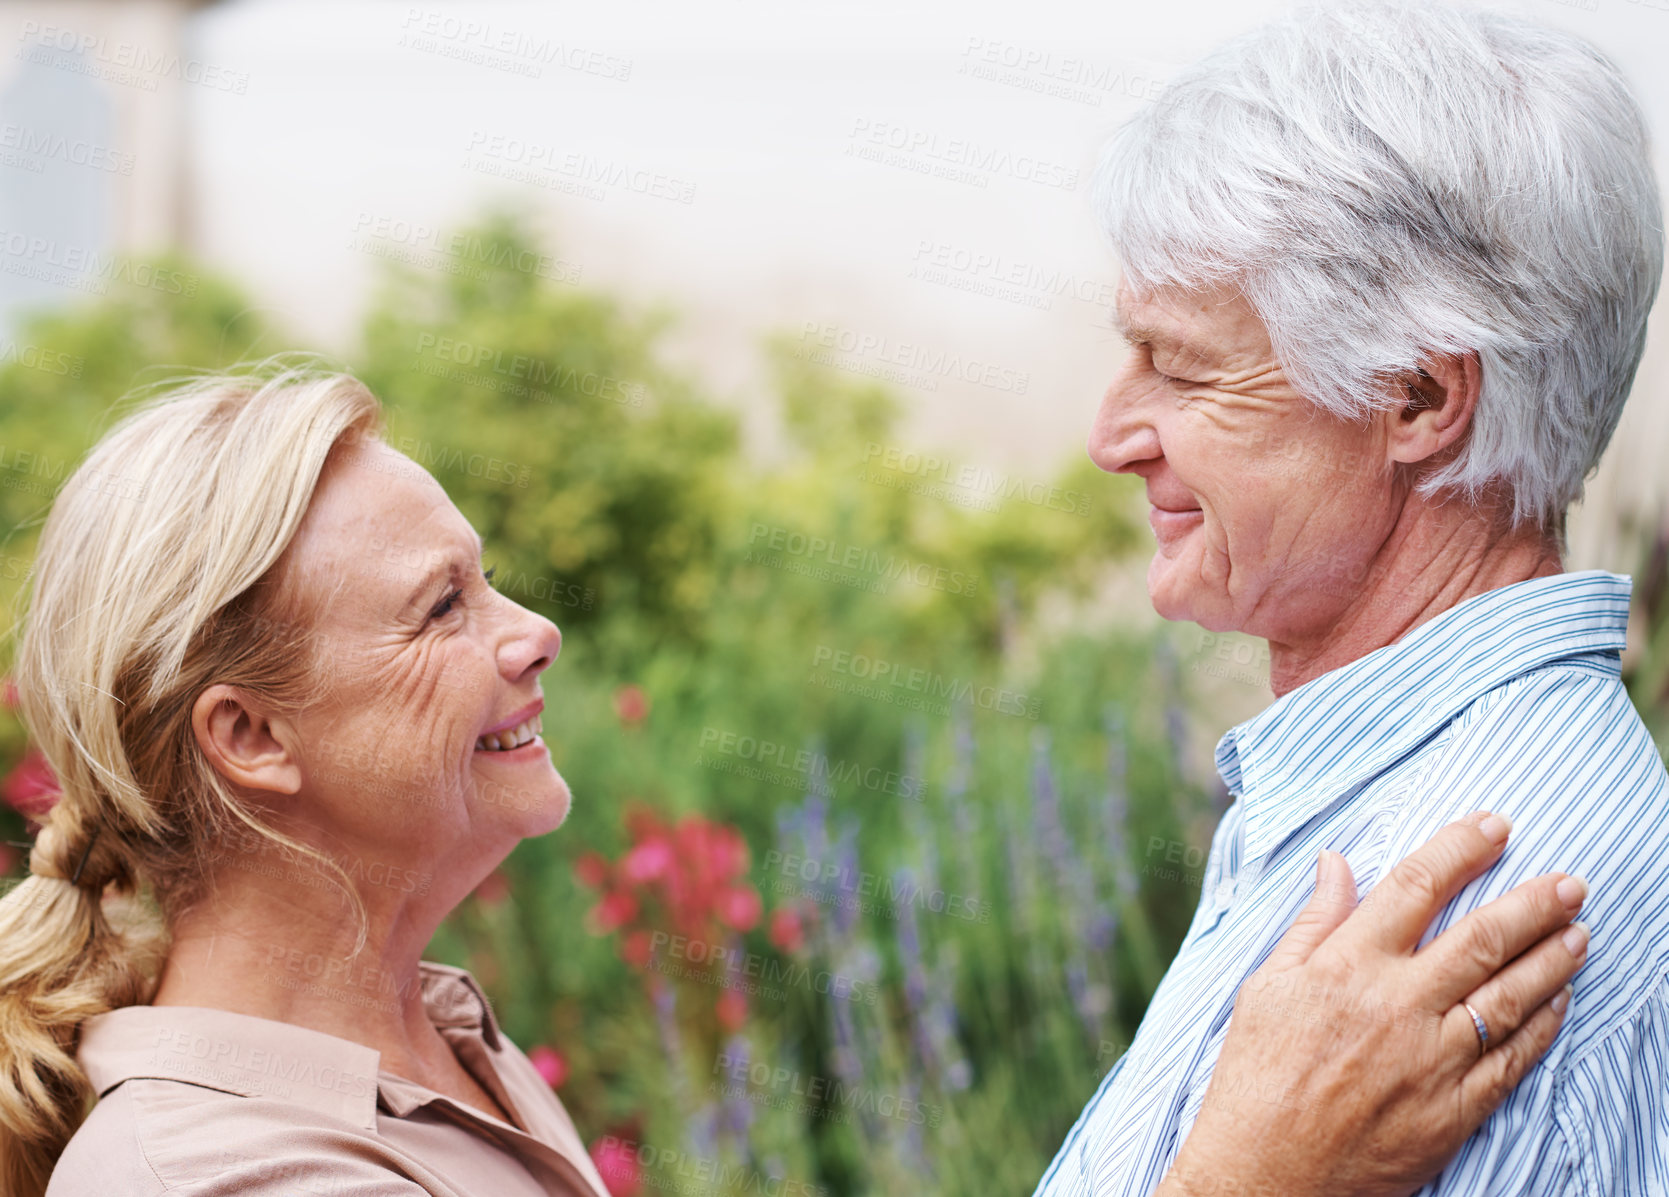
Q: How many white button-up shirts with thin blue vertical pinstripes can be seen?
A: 1